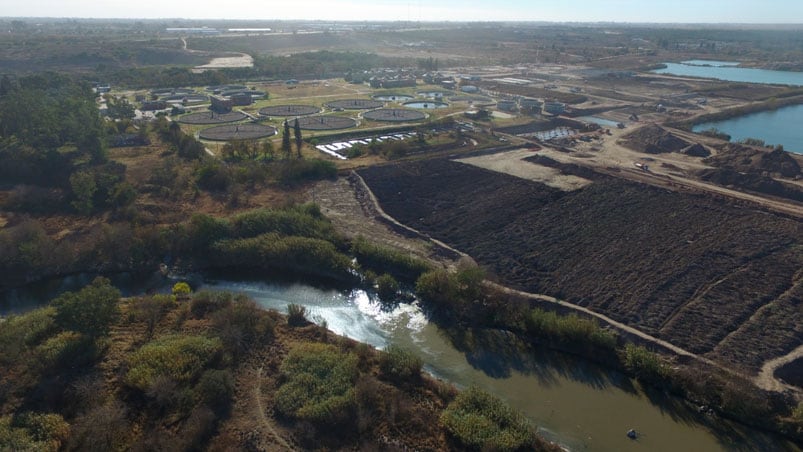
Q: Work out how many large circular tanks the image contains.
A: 6